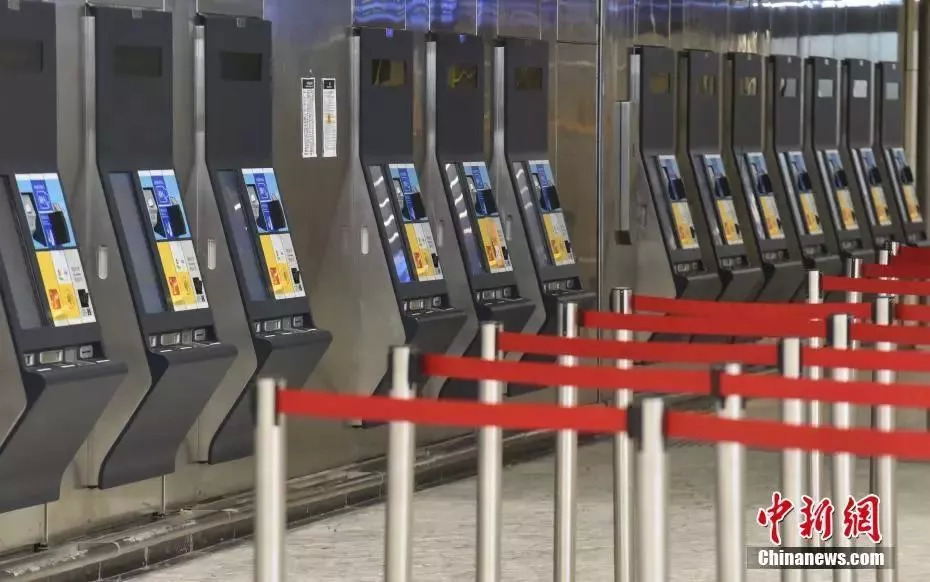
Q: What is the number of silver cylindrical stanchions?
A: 14